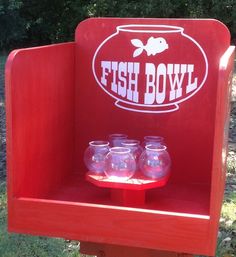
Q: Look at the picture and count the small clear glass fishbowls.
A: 6